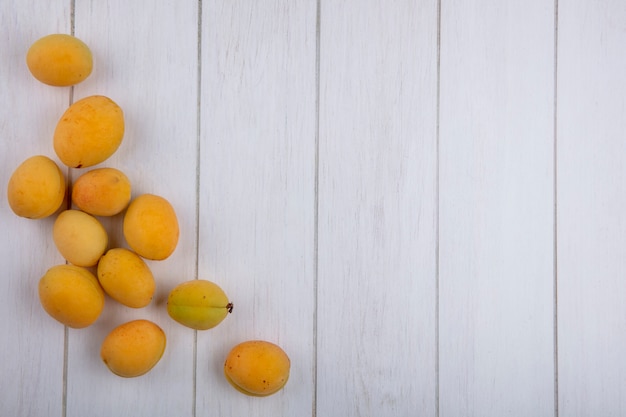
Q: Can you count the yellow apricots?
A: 11